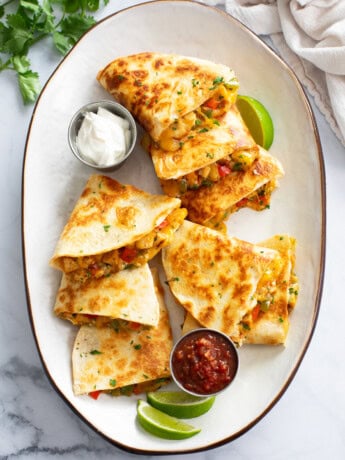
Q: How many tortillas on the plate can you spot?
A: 8